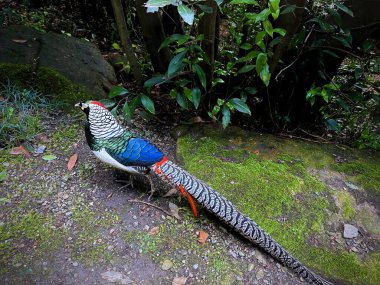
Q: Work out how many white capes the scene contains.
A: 1